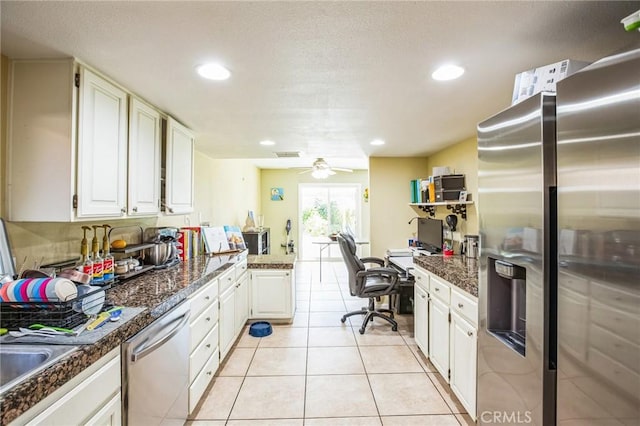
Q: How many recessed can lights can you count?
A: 4